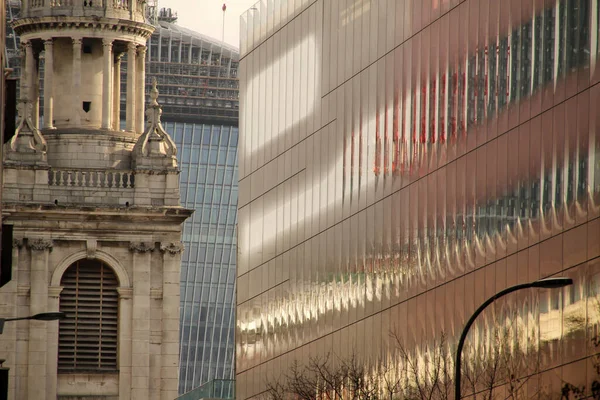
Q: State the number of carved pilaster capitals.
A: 4